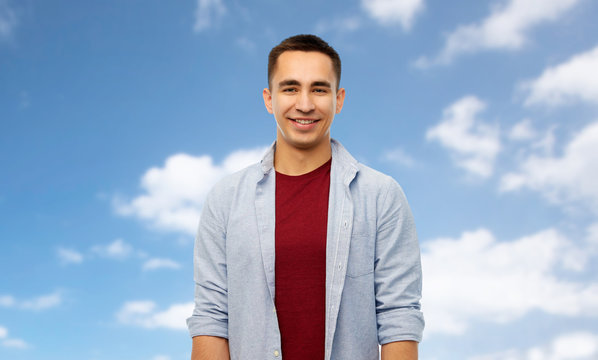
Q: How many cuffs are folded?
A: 2